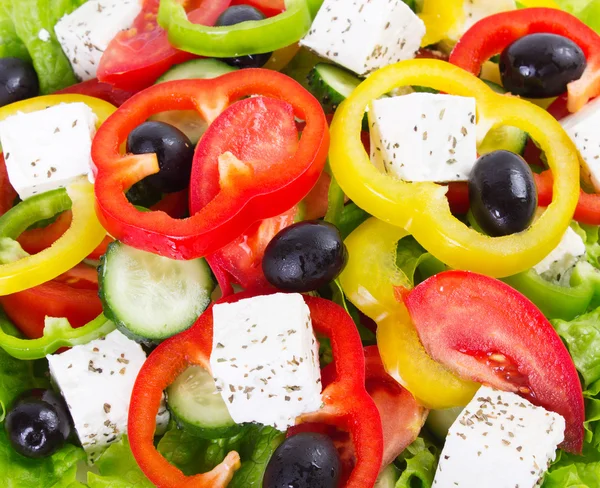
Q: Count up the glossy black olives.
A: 8